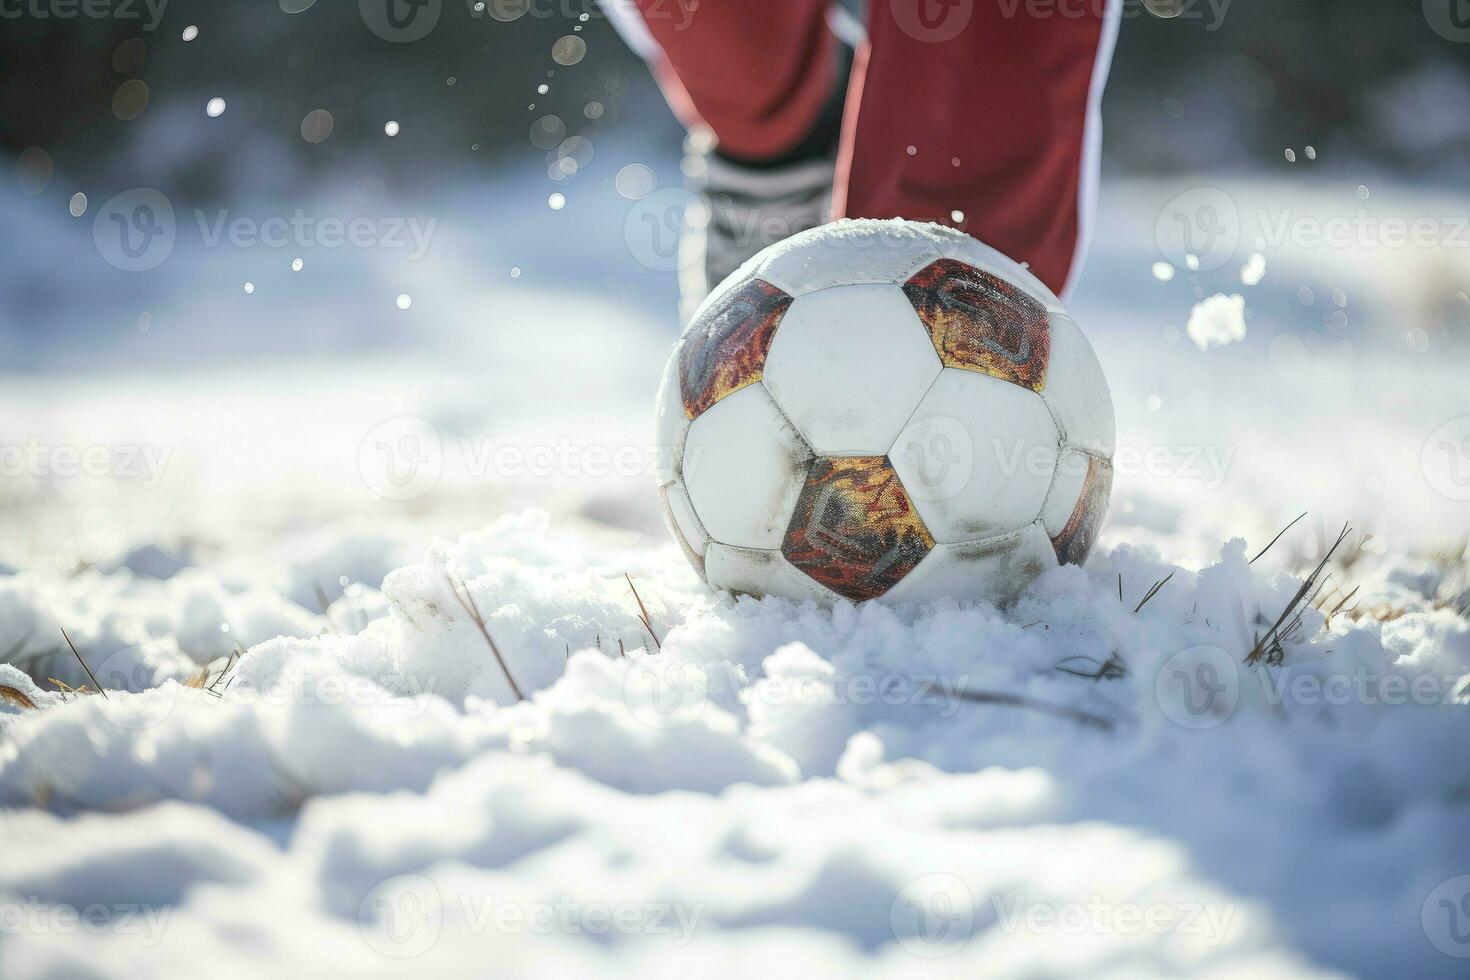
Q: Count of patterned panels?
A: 4